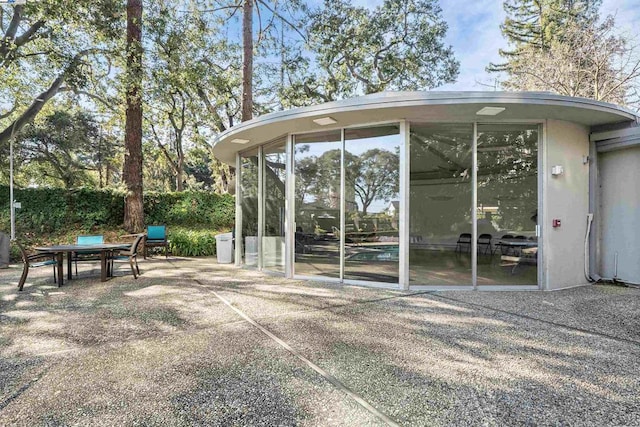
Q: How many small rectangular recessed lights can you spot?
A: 3